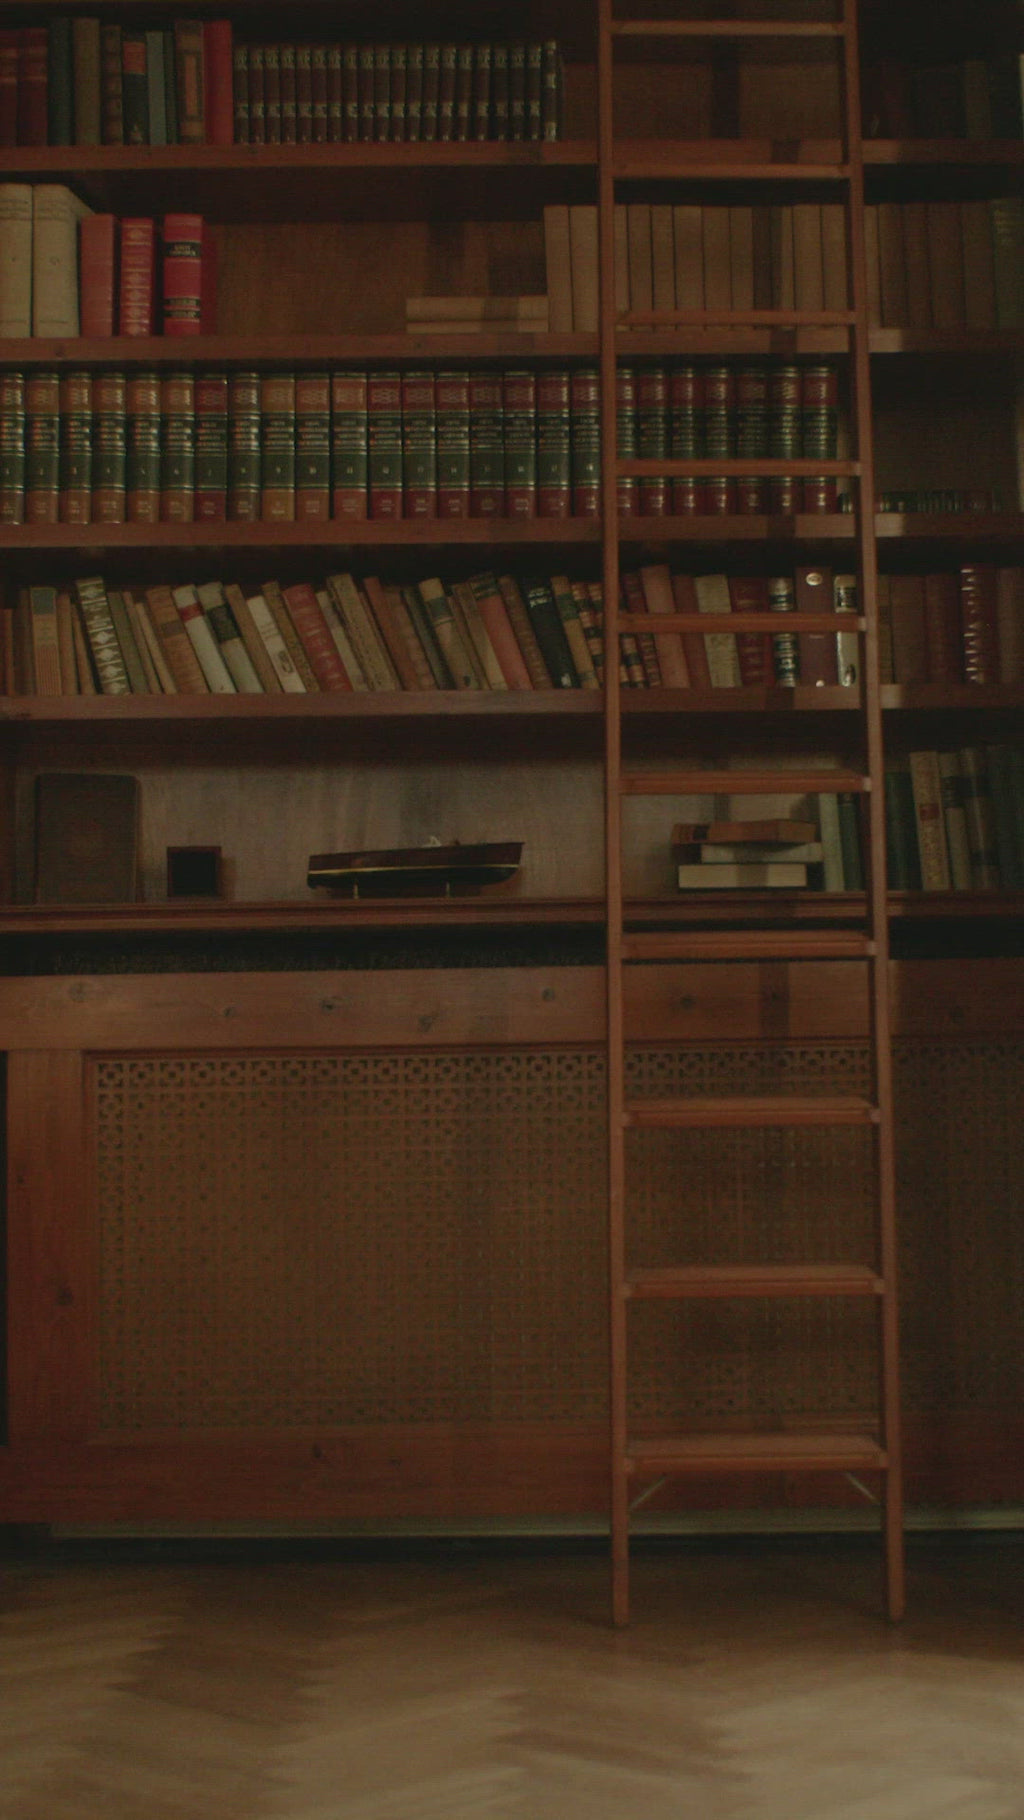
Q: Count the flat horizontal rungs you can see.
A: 10